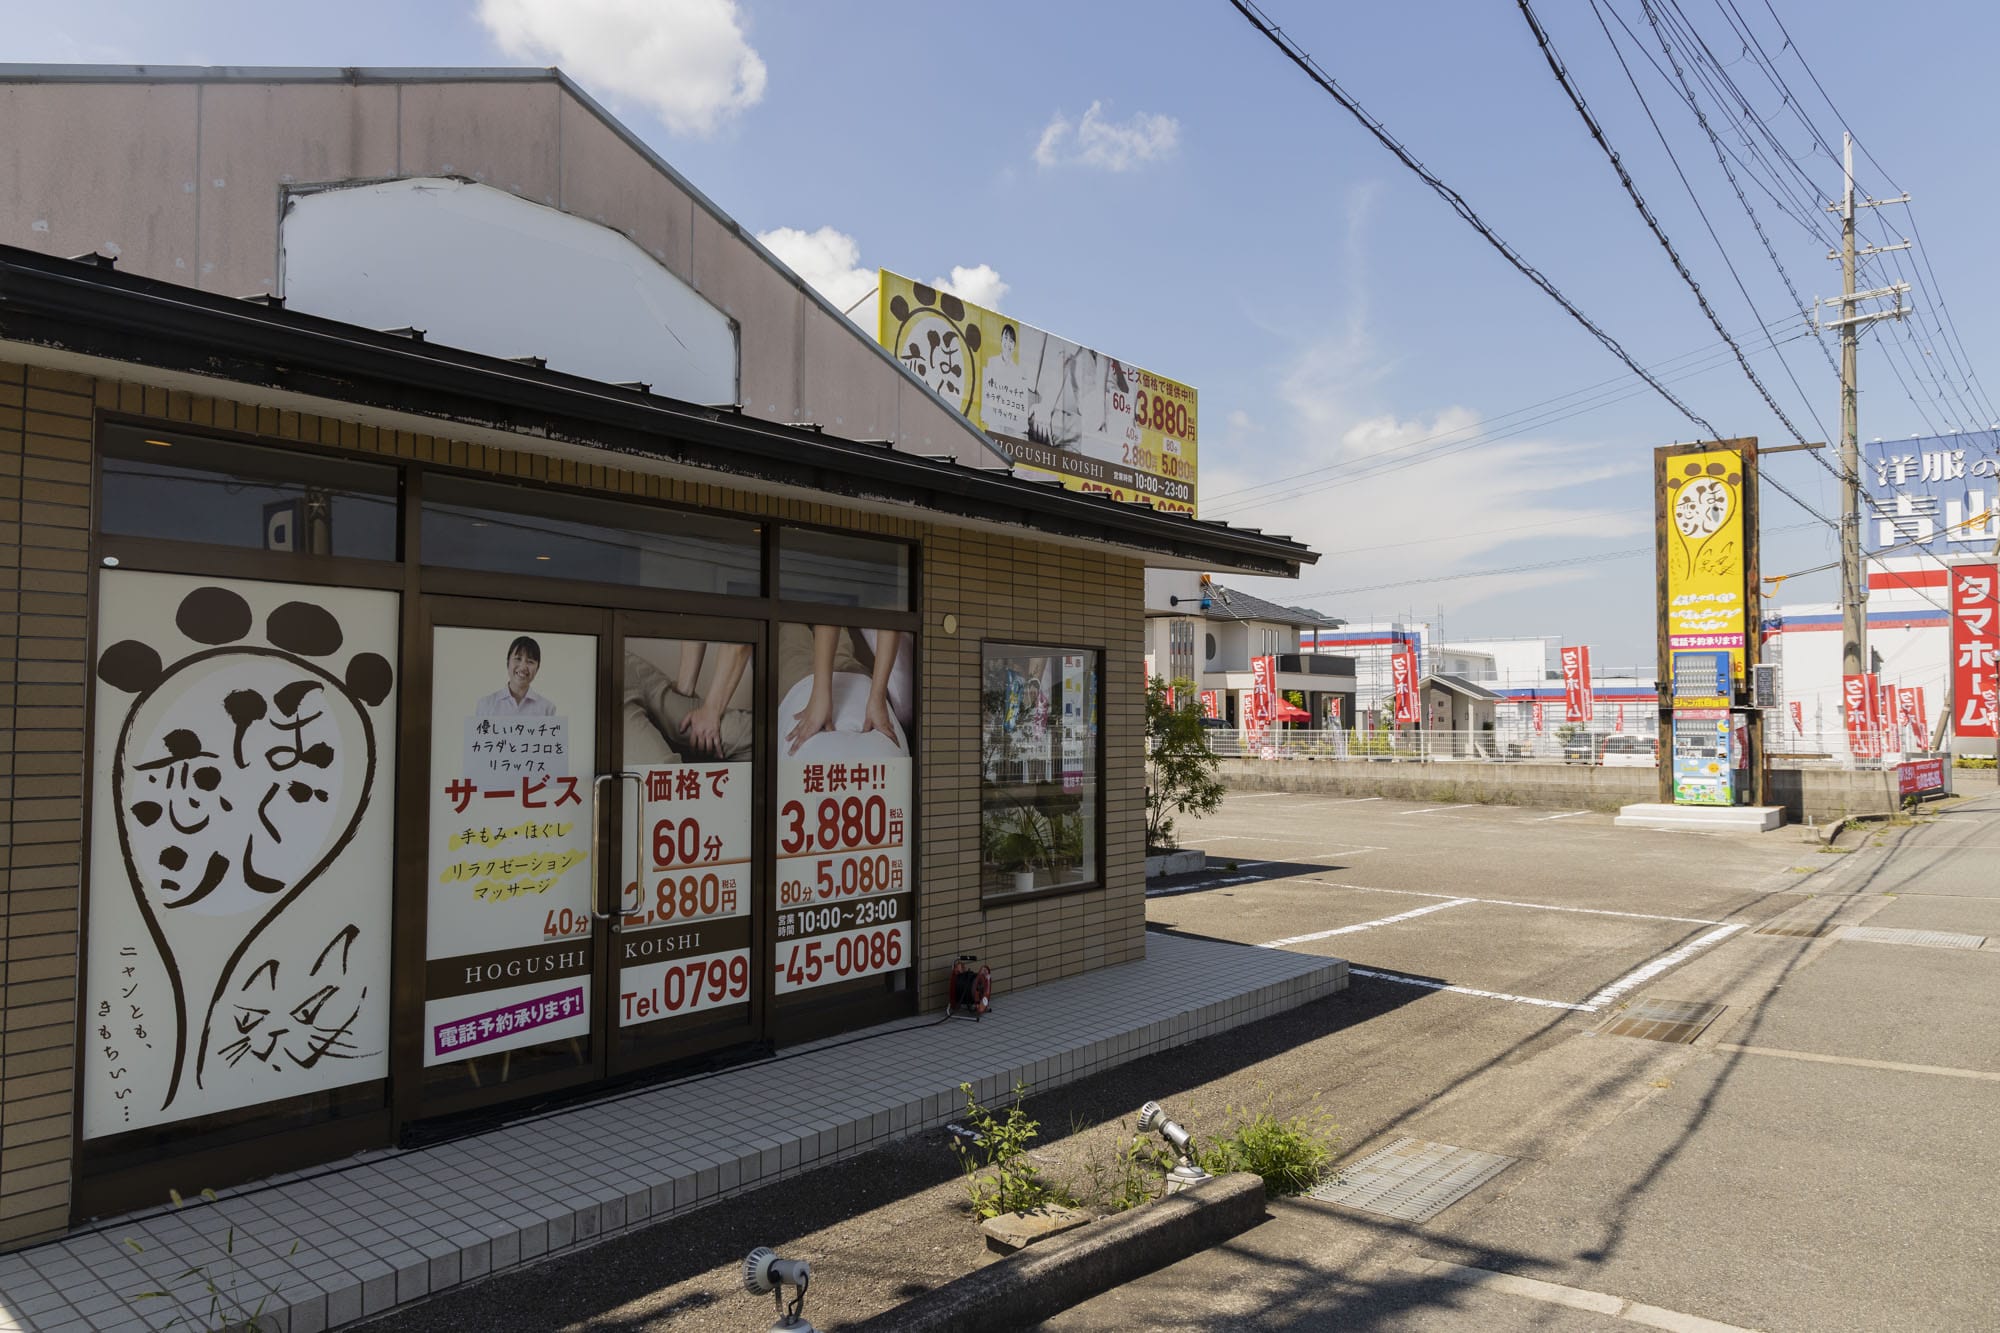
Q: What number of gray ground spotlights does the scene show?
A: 2